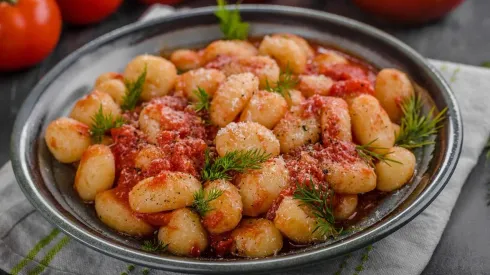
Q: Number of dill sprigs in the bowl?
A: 11